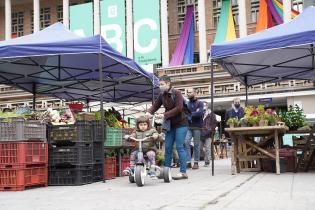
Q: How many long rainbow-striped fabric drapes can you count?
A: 3